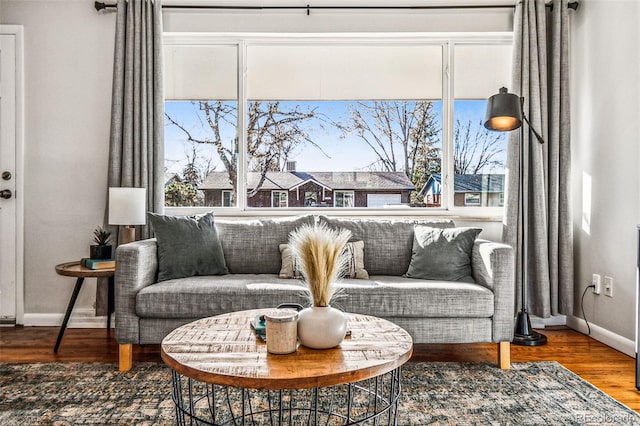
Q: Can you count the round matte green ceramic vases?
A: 0